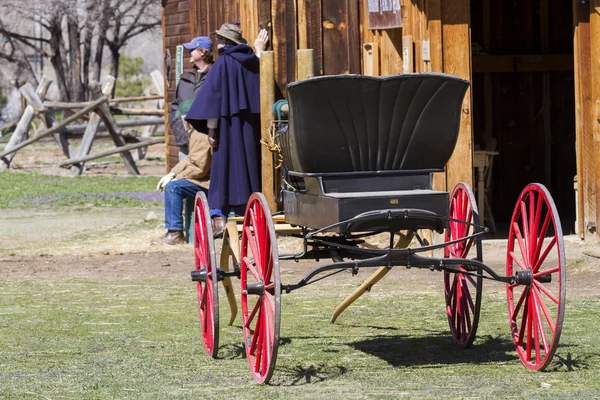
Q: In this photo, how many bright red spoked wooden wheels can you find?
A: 4